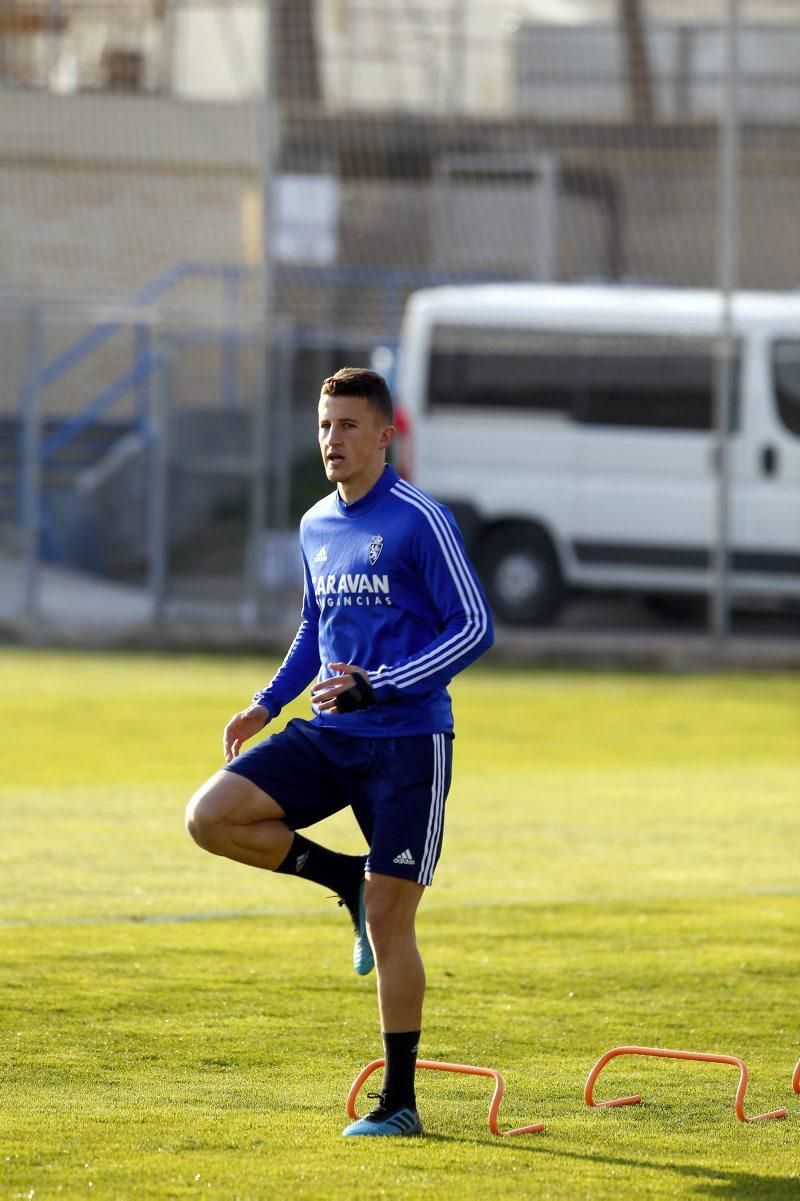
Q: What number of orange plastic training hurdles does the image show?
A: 3